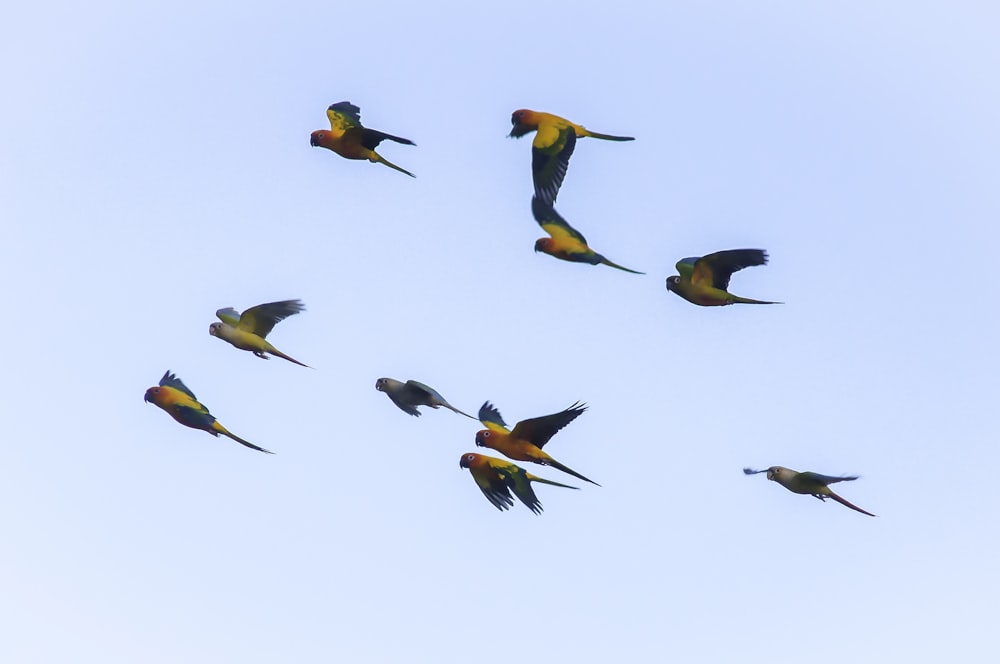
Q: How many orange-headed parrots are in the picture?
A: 6